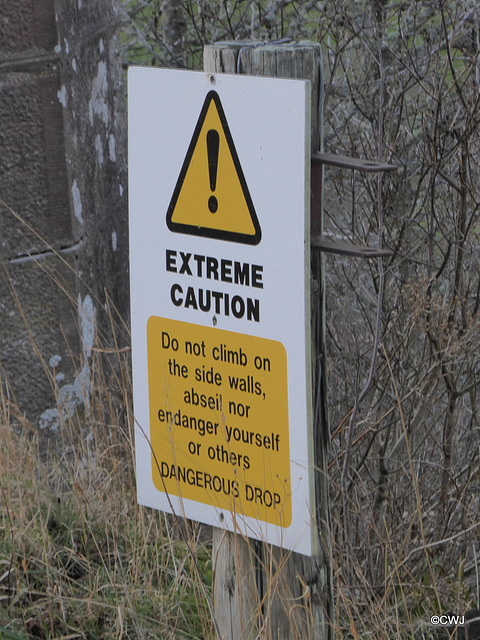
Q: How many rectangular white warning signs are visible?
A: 1